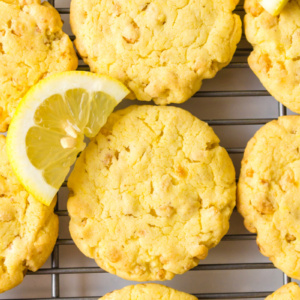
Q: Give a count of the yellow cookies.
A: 8